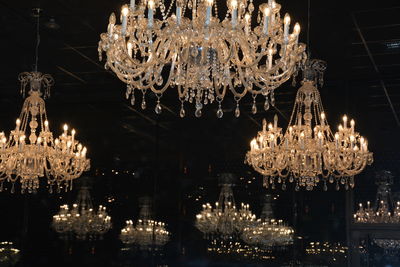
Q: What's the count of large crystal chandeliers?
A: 3